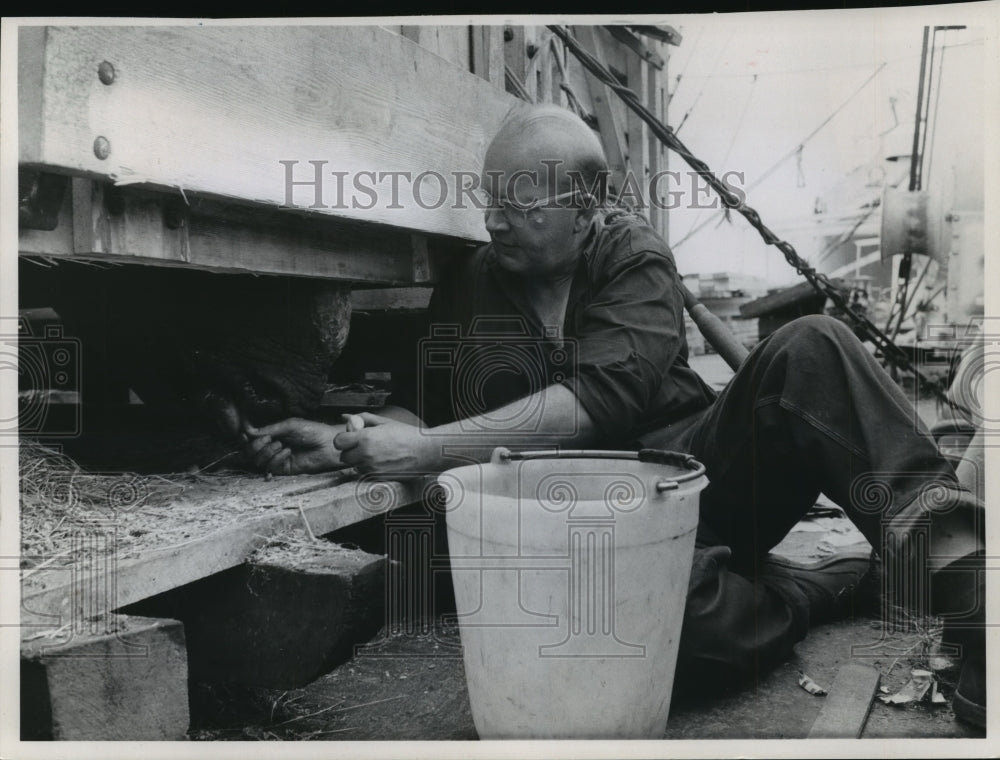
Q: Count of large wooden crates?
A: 1